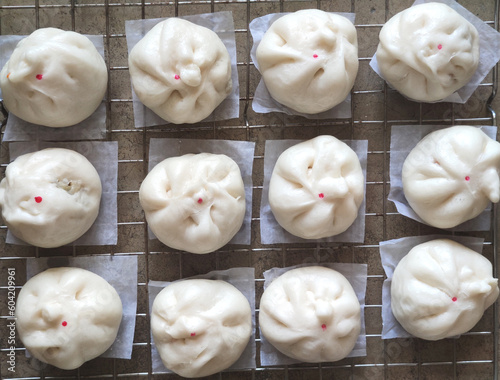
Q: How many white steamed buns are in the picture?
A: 12